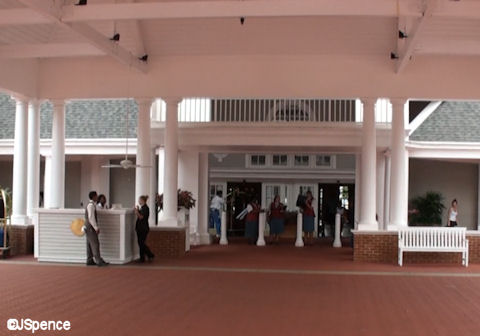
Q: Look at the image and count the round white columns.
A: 7